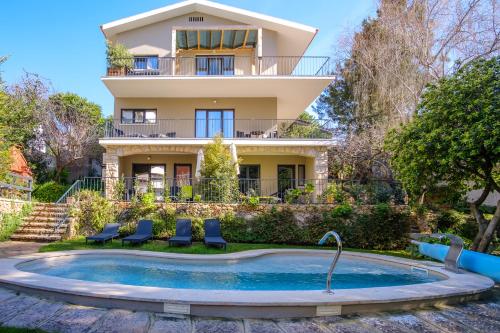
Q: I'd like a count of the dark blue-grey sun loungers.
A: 4